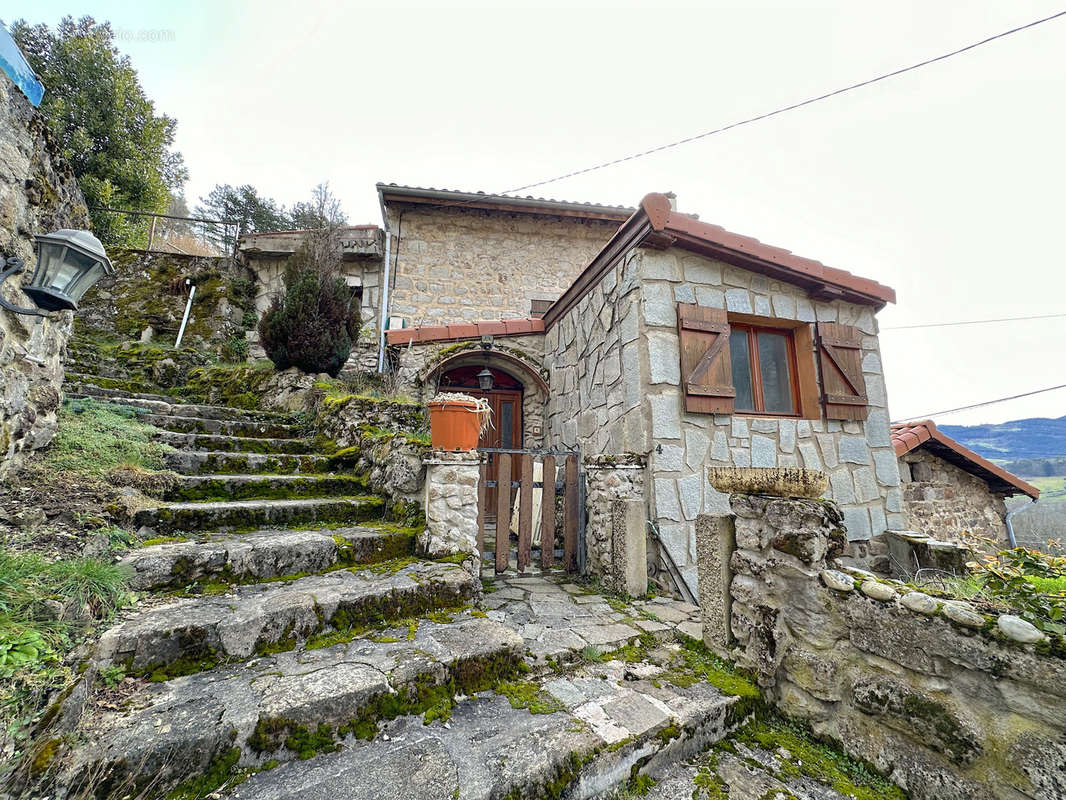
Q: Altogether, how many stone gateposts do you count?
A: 2